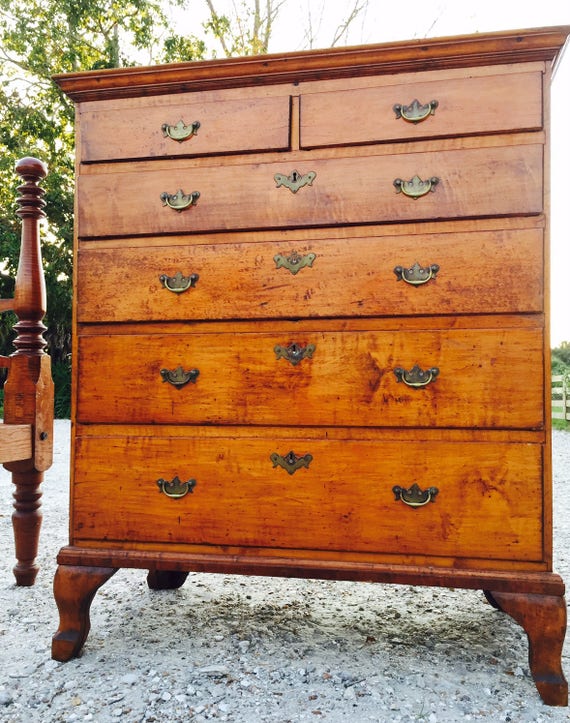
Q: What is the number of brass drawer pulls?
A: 10